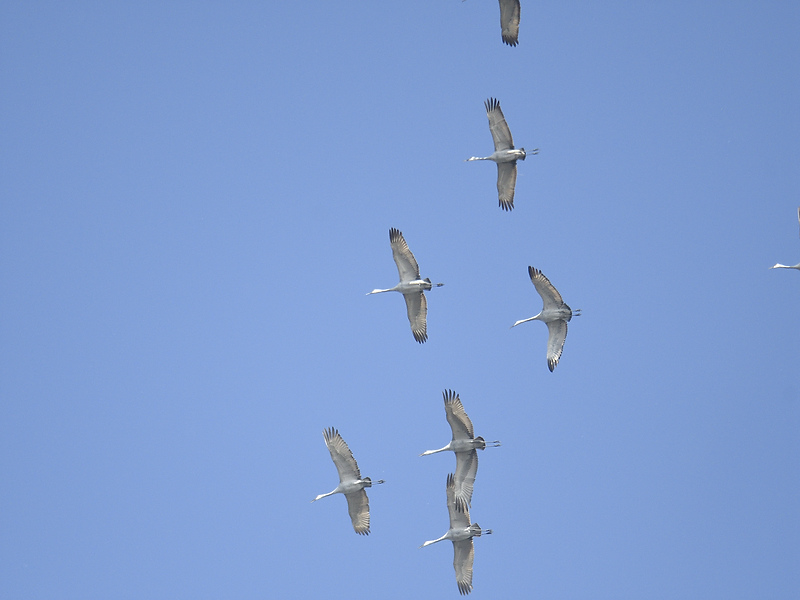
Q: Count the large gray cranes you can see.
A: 8